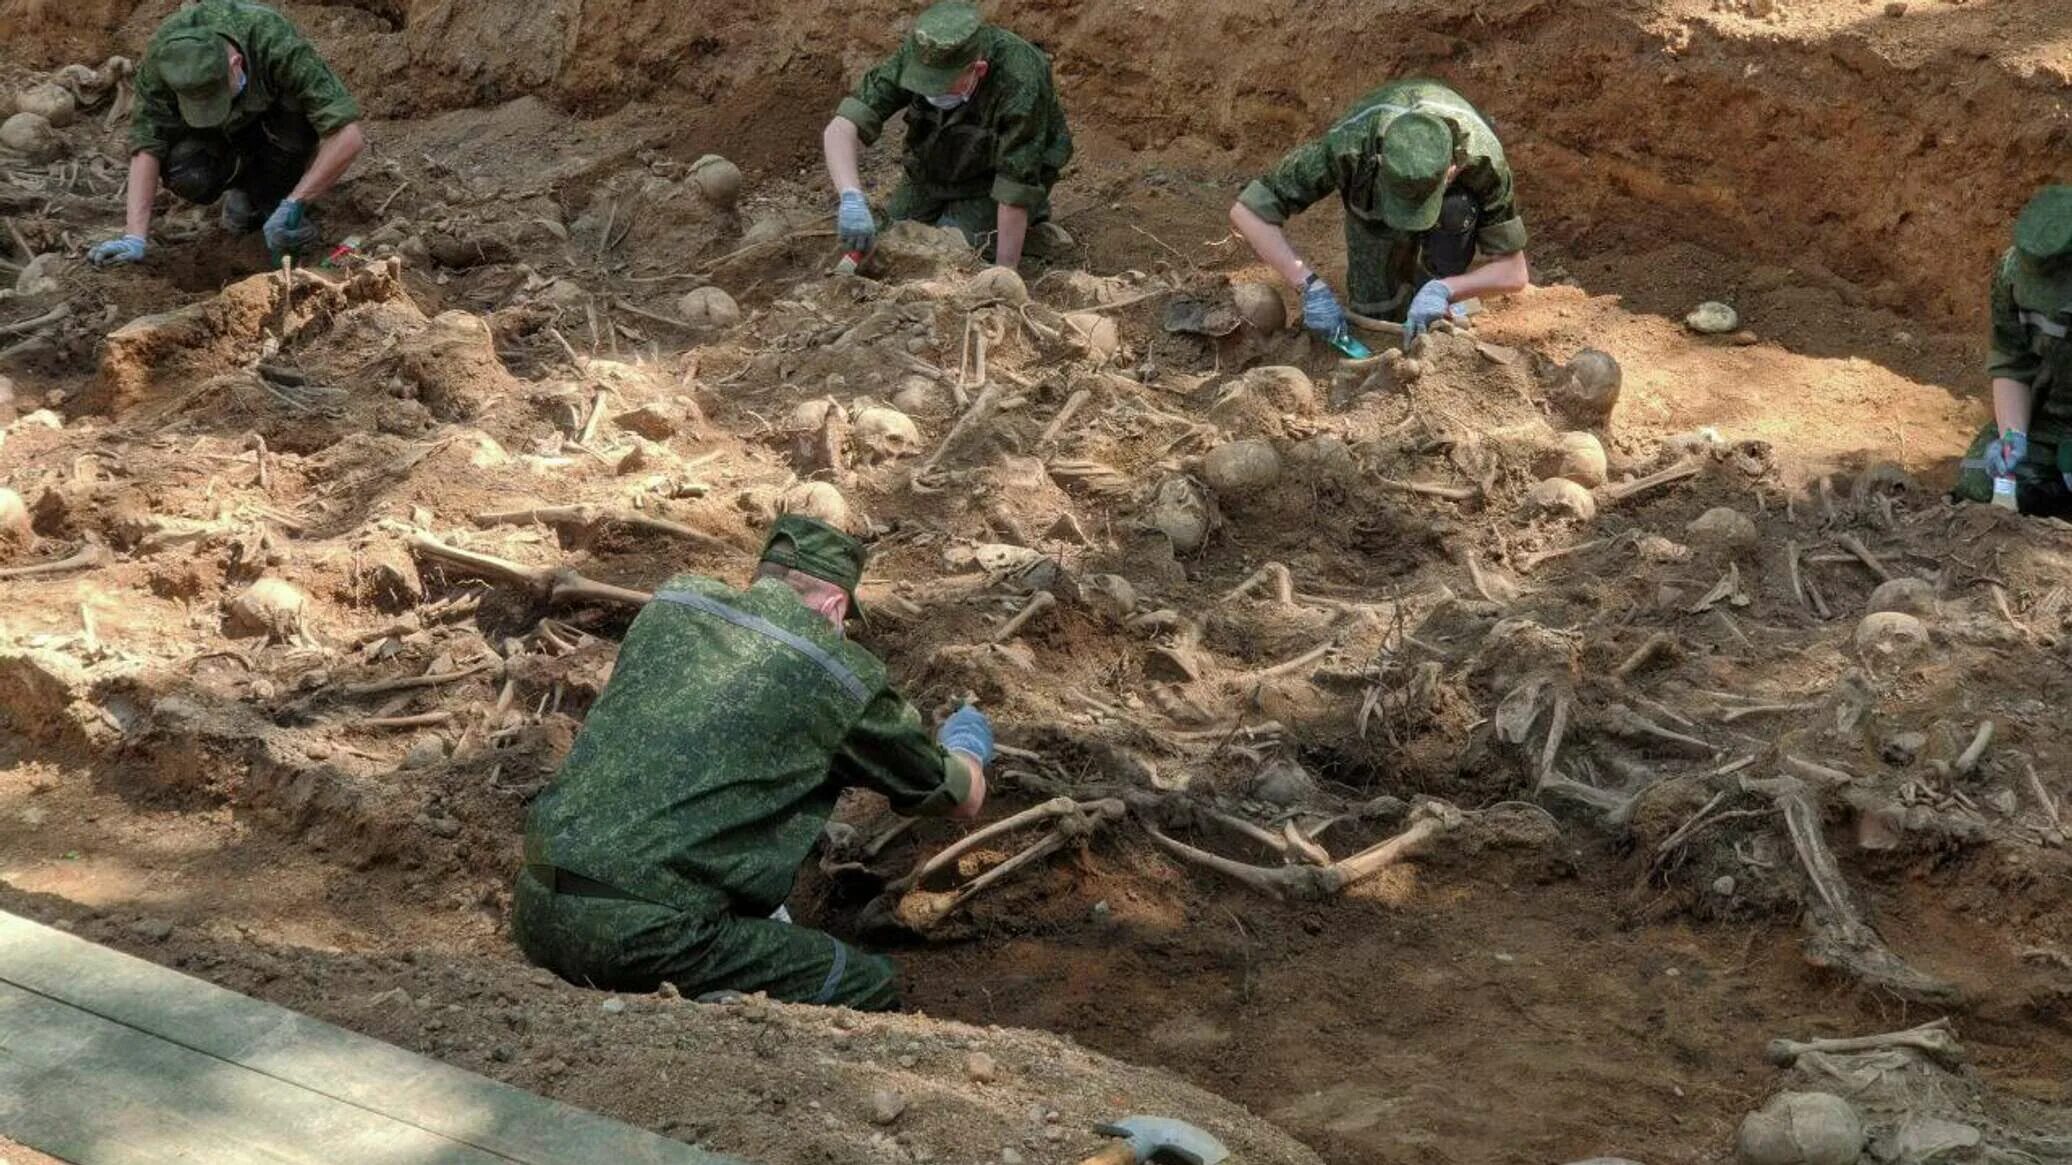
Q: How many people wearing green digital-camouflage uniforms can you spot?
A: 5